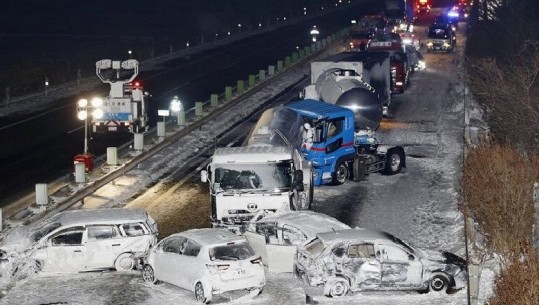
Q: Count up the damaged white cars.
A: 4